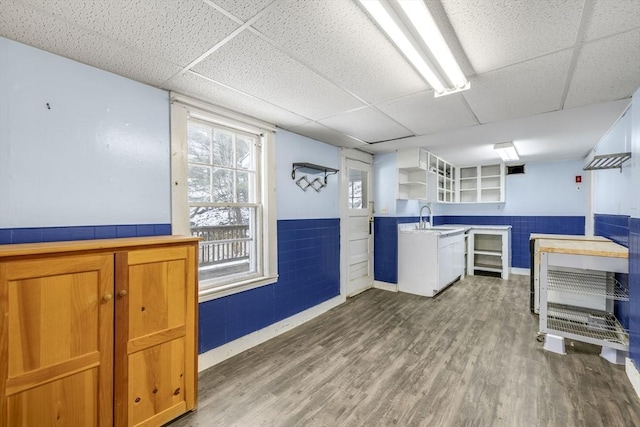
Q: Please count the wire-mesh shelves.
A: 2